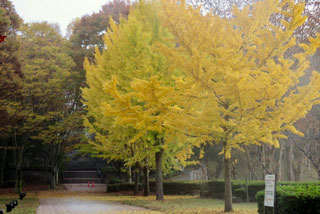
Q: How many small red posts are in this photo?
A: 2